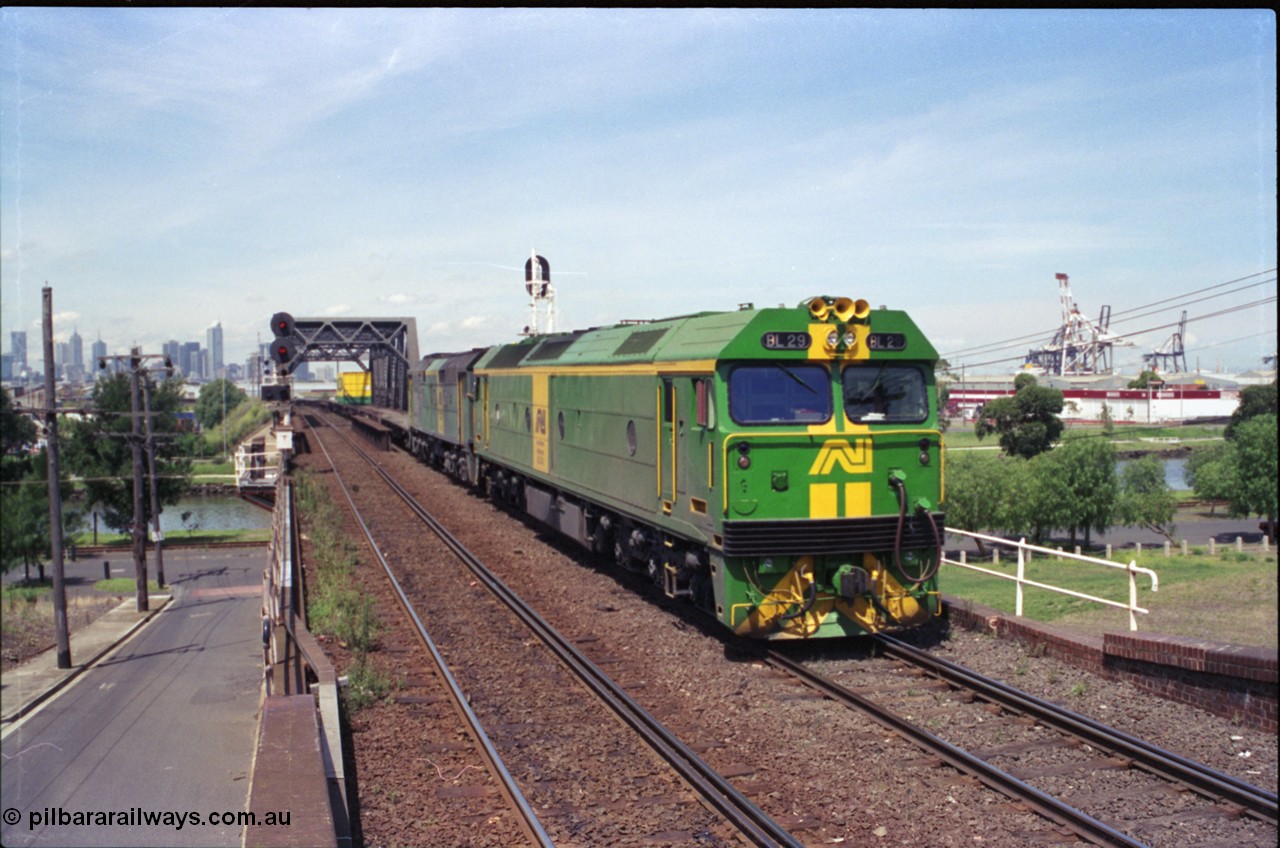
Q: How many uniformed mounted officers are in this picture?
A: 0